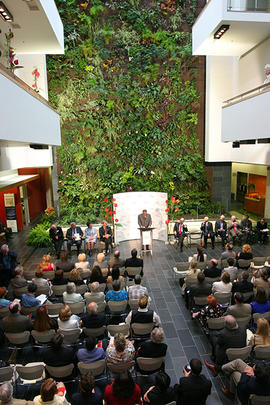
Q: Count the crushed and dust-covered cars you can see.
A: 0